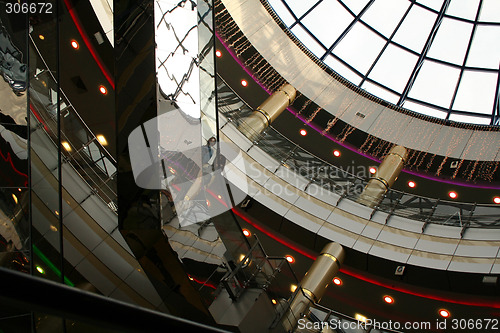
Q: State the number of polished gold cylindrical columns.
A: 3